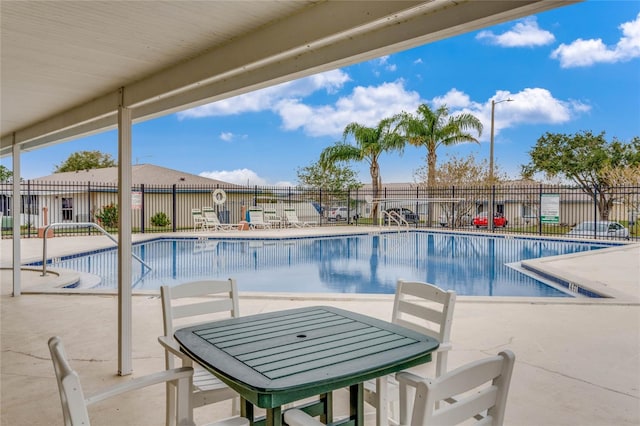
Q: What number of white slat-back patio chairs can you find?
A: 4